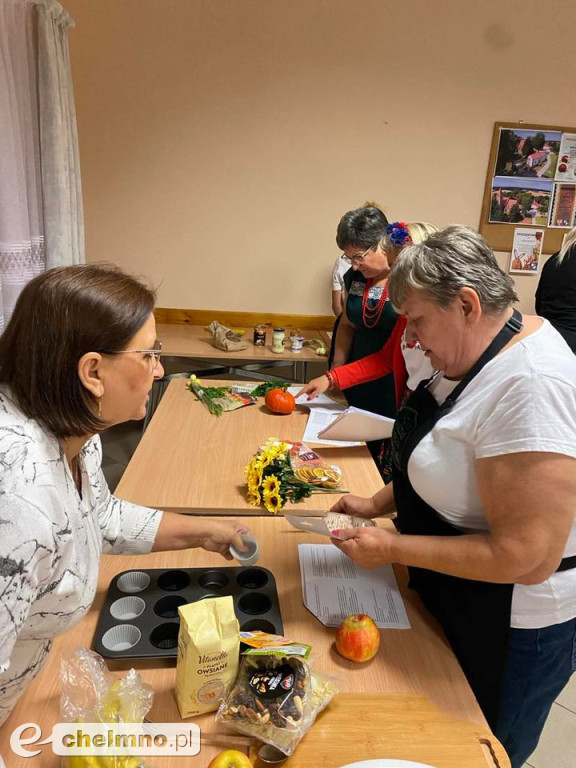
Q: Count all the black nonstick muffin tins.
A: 1